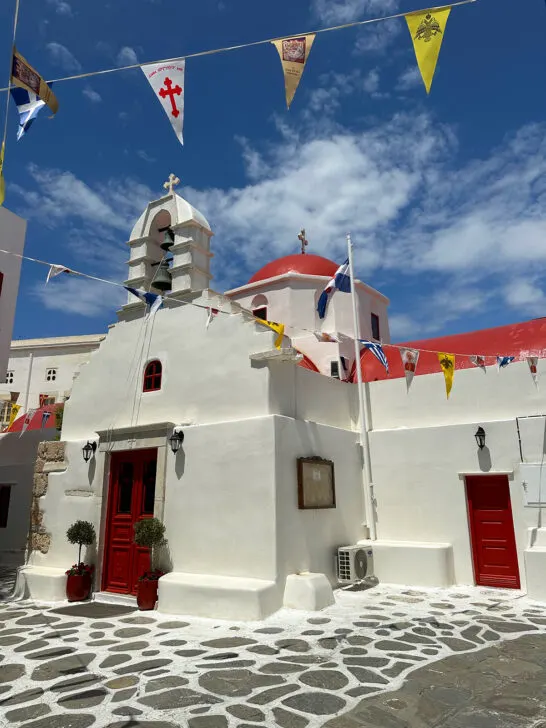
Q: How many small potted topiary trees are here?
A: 2